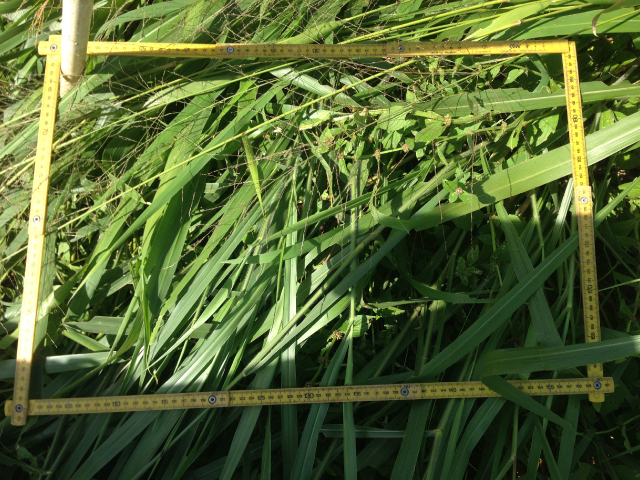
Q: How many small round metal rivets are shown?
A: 9